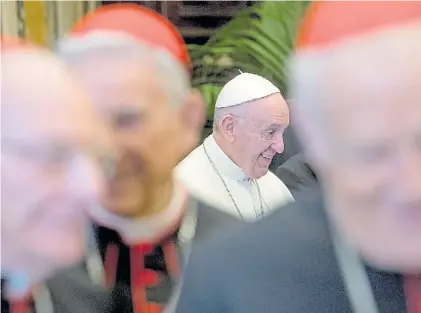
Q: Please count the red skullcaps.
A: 3